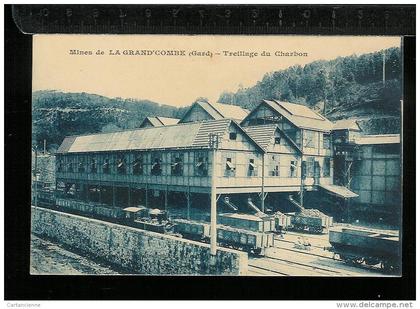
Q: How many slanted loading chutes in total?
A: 3